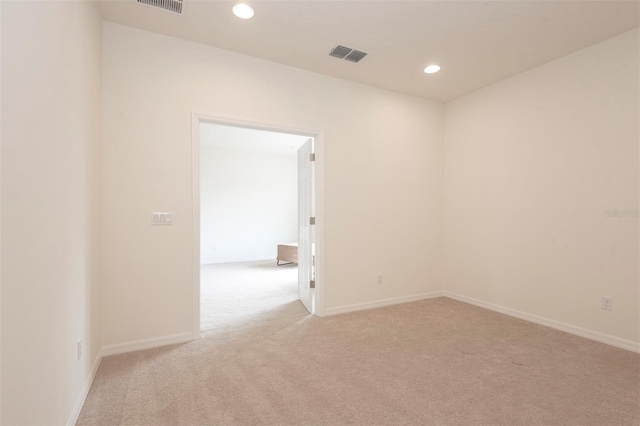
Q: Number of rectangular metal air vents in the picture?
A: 2